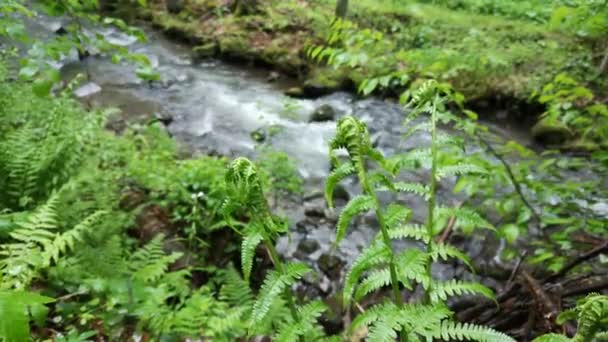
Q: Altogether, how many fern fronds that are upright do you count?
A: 3